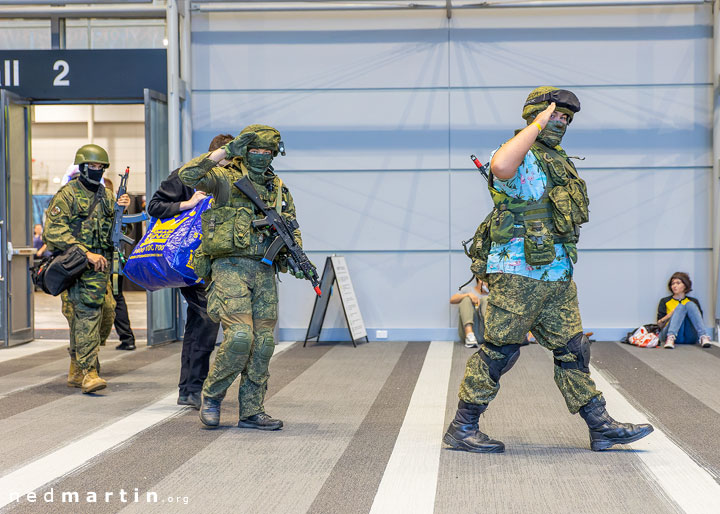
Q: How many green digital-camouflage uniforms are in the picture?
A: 3